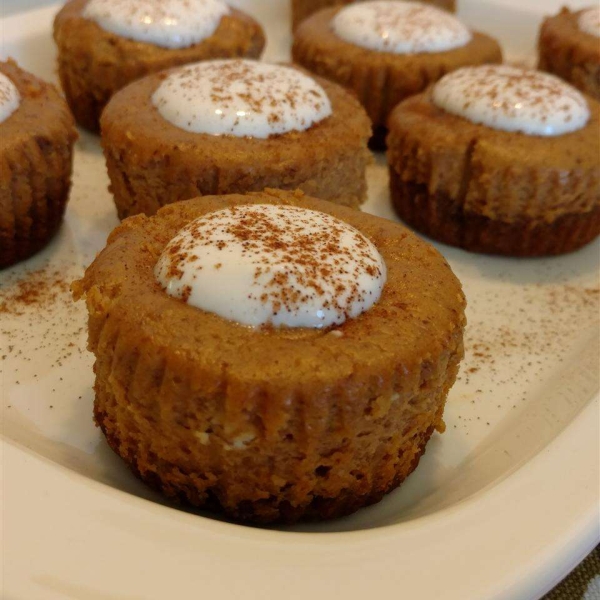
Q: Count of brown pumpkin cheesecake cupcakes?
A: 8